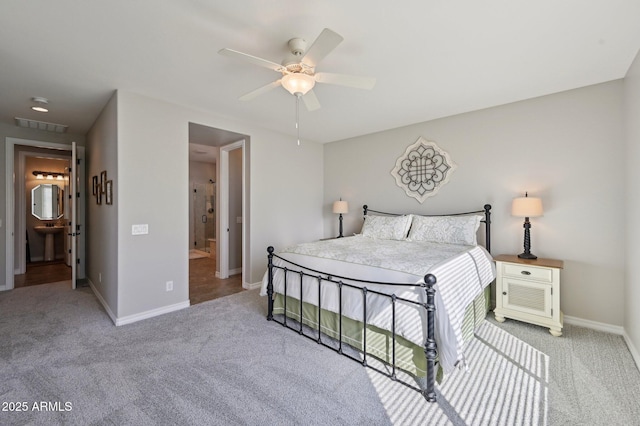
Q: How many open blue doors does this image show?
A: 0